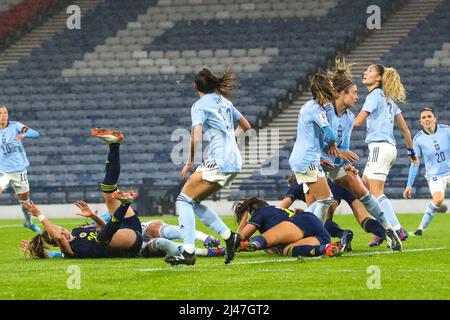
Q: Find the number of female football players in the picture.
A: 10